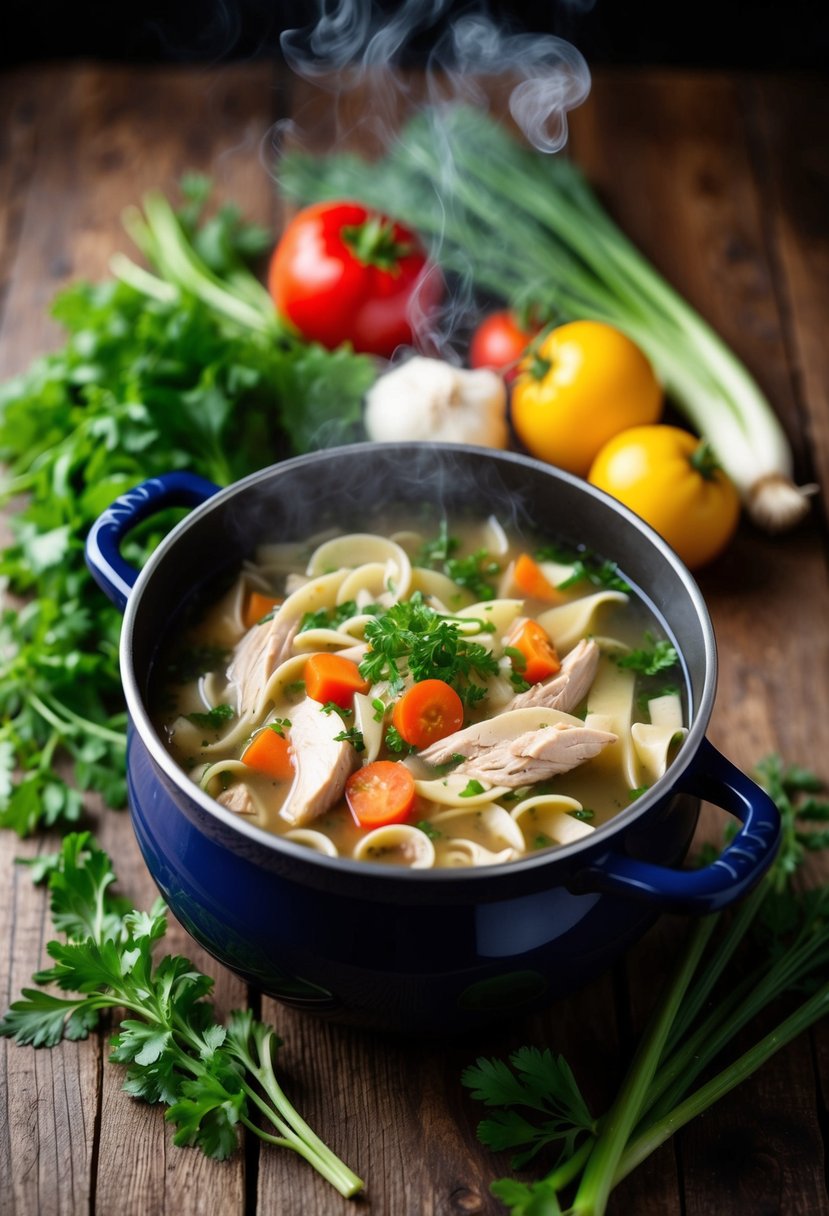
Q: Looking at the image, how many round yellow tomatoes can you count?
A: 2